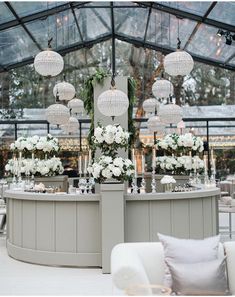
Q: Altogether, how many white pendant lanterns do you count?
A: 11